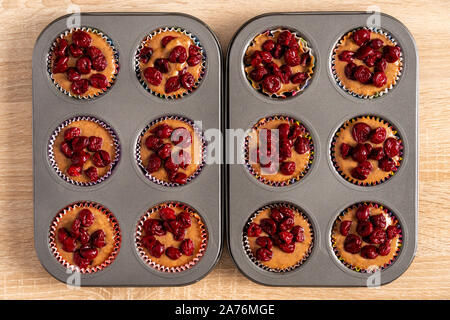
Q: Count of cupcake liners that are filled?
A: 12